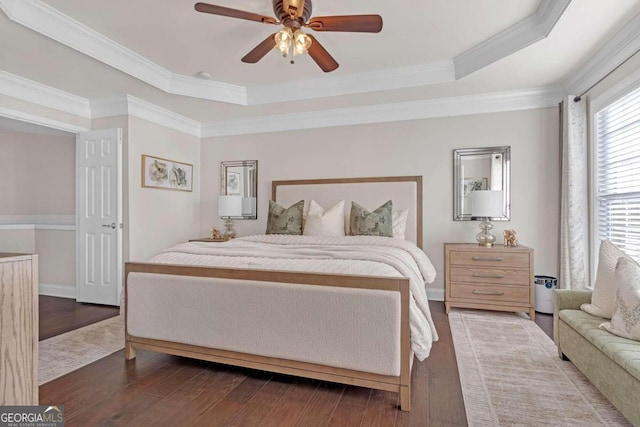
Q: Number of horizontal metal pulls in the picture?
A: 3